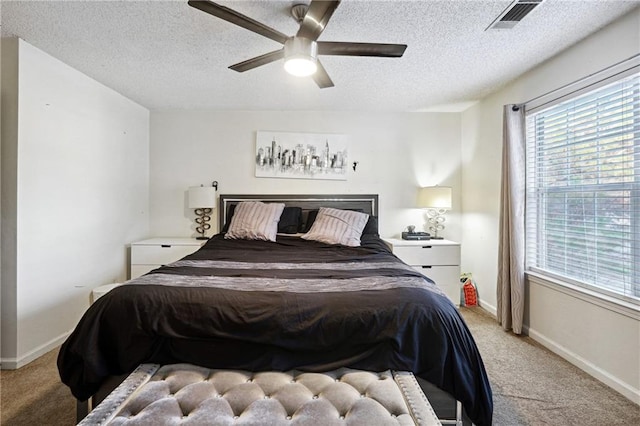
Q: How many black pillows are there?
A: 2